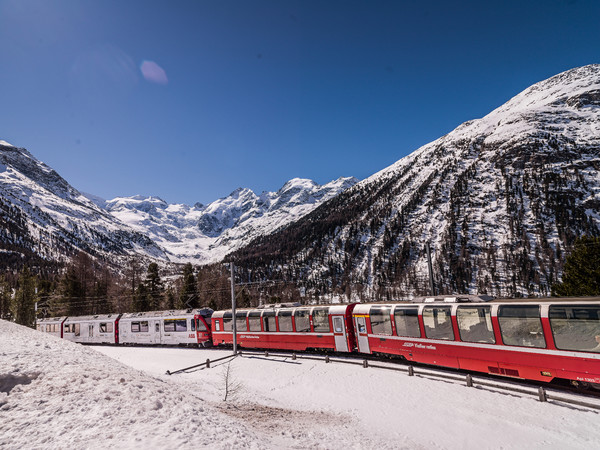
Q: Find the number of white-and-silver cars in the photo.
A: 3